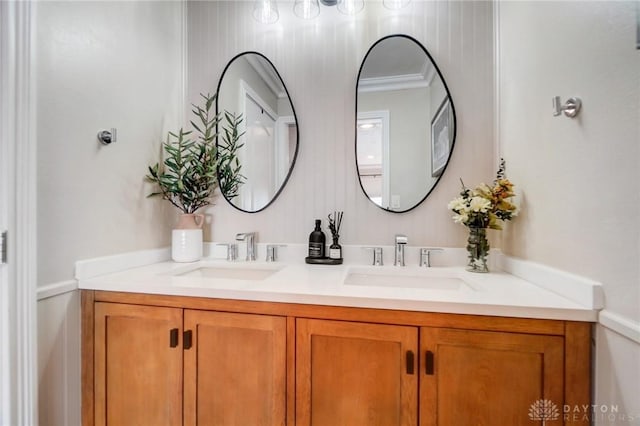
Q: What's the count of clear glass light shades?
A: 4